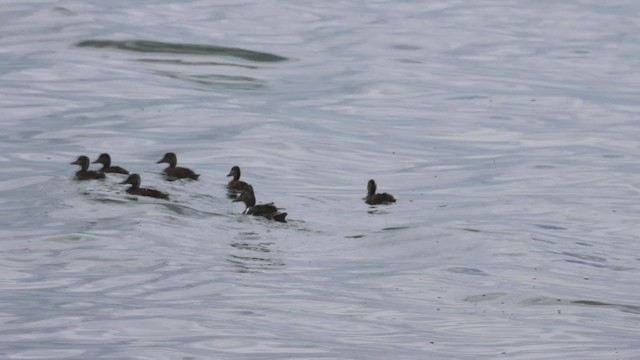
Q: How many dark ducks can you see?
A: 7